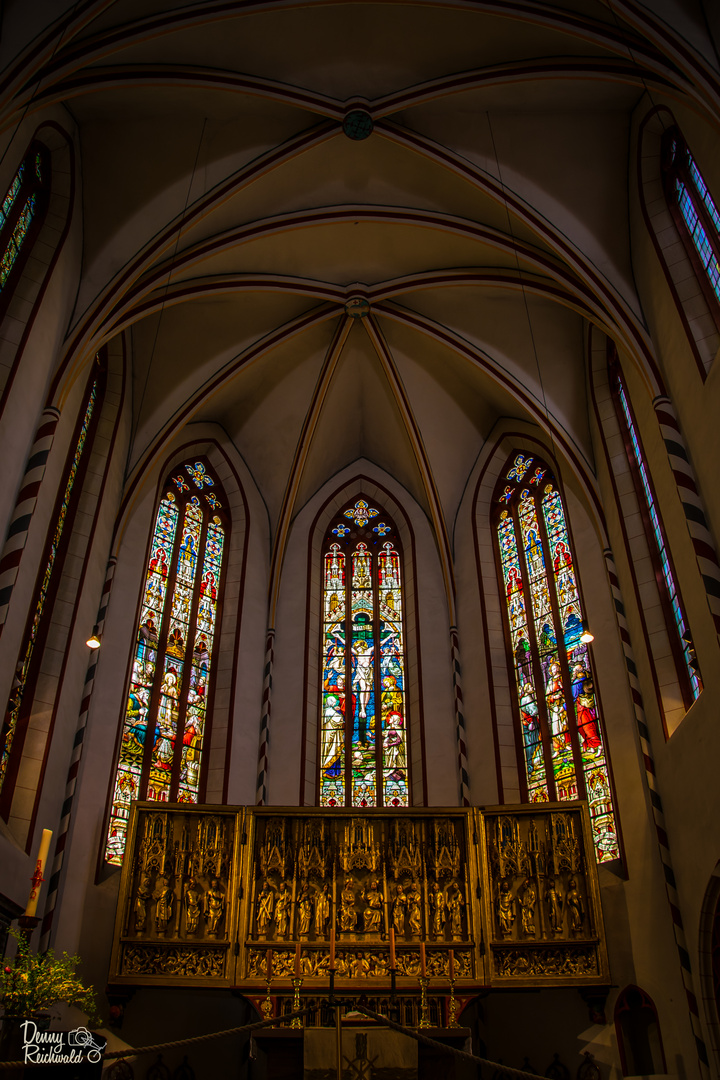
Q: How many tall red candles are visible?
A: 6